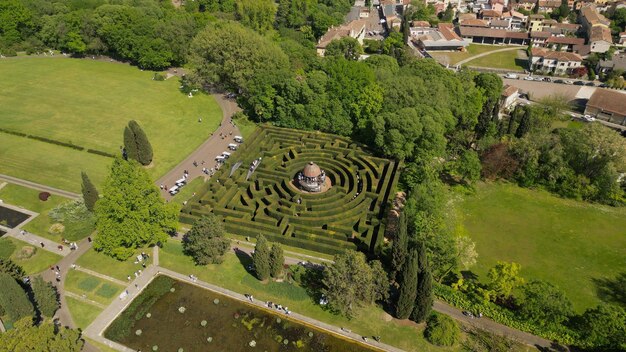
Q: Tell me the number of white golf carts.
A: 6